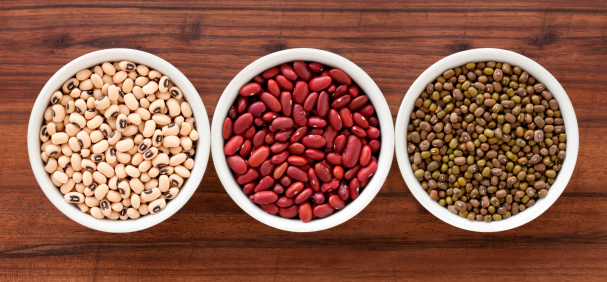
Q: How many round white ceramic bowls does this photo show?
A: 3